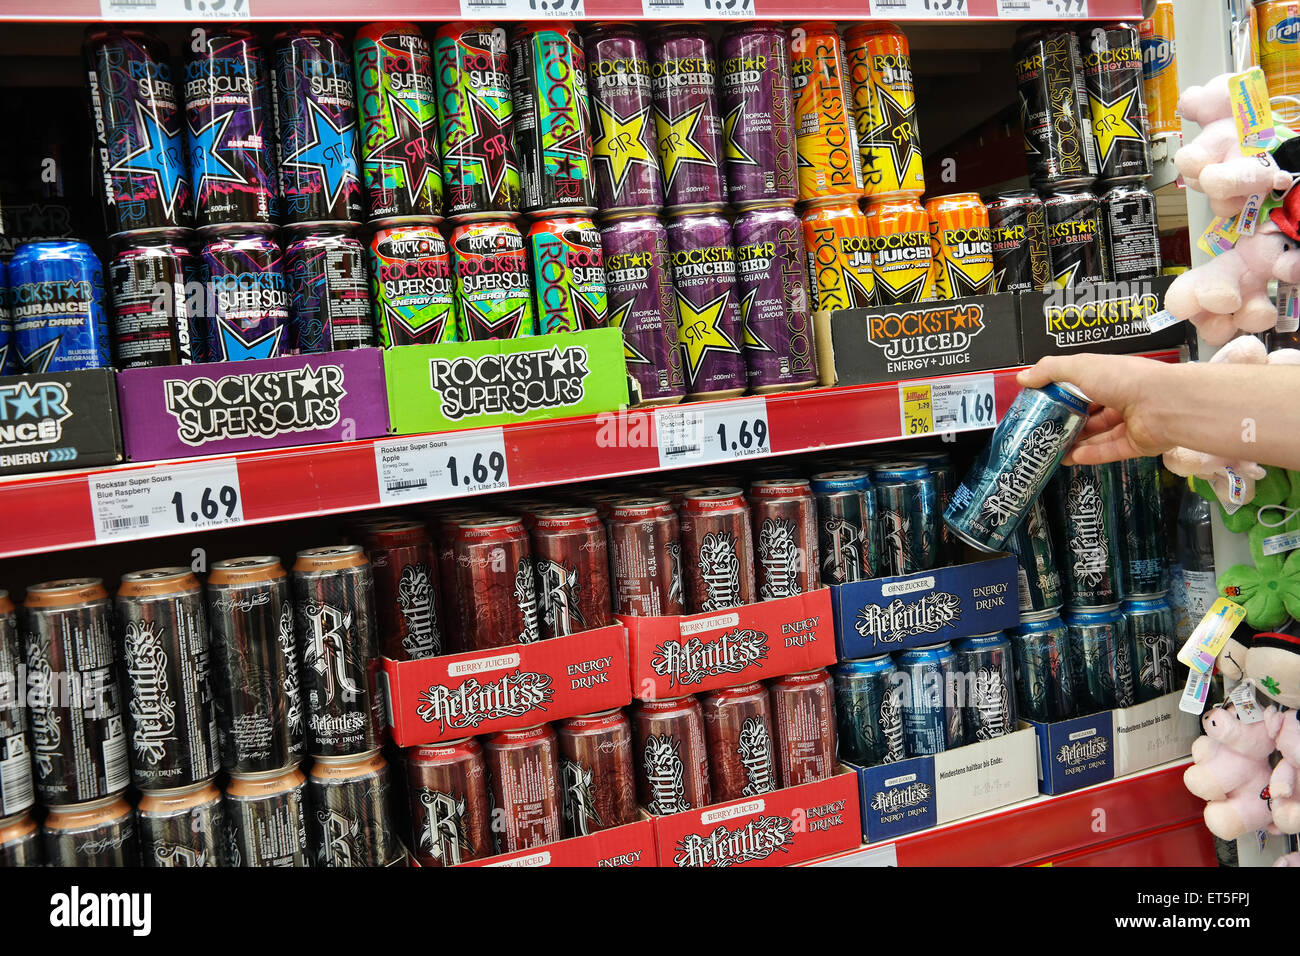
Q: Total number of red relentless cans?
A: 12